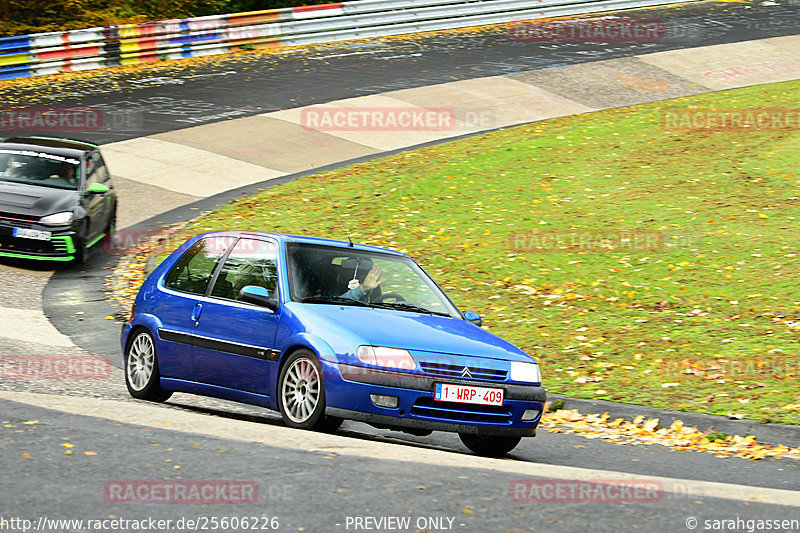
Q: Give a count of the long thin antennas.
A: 1